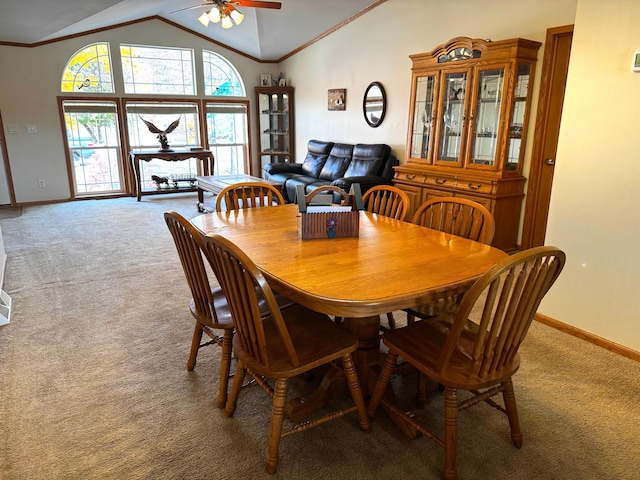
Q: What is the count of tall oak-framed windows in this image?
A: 3